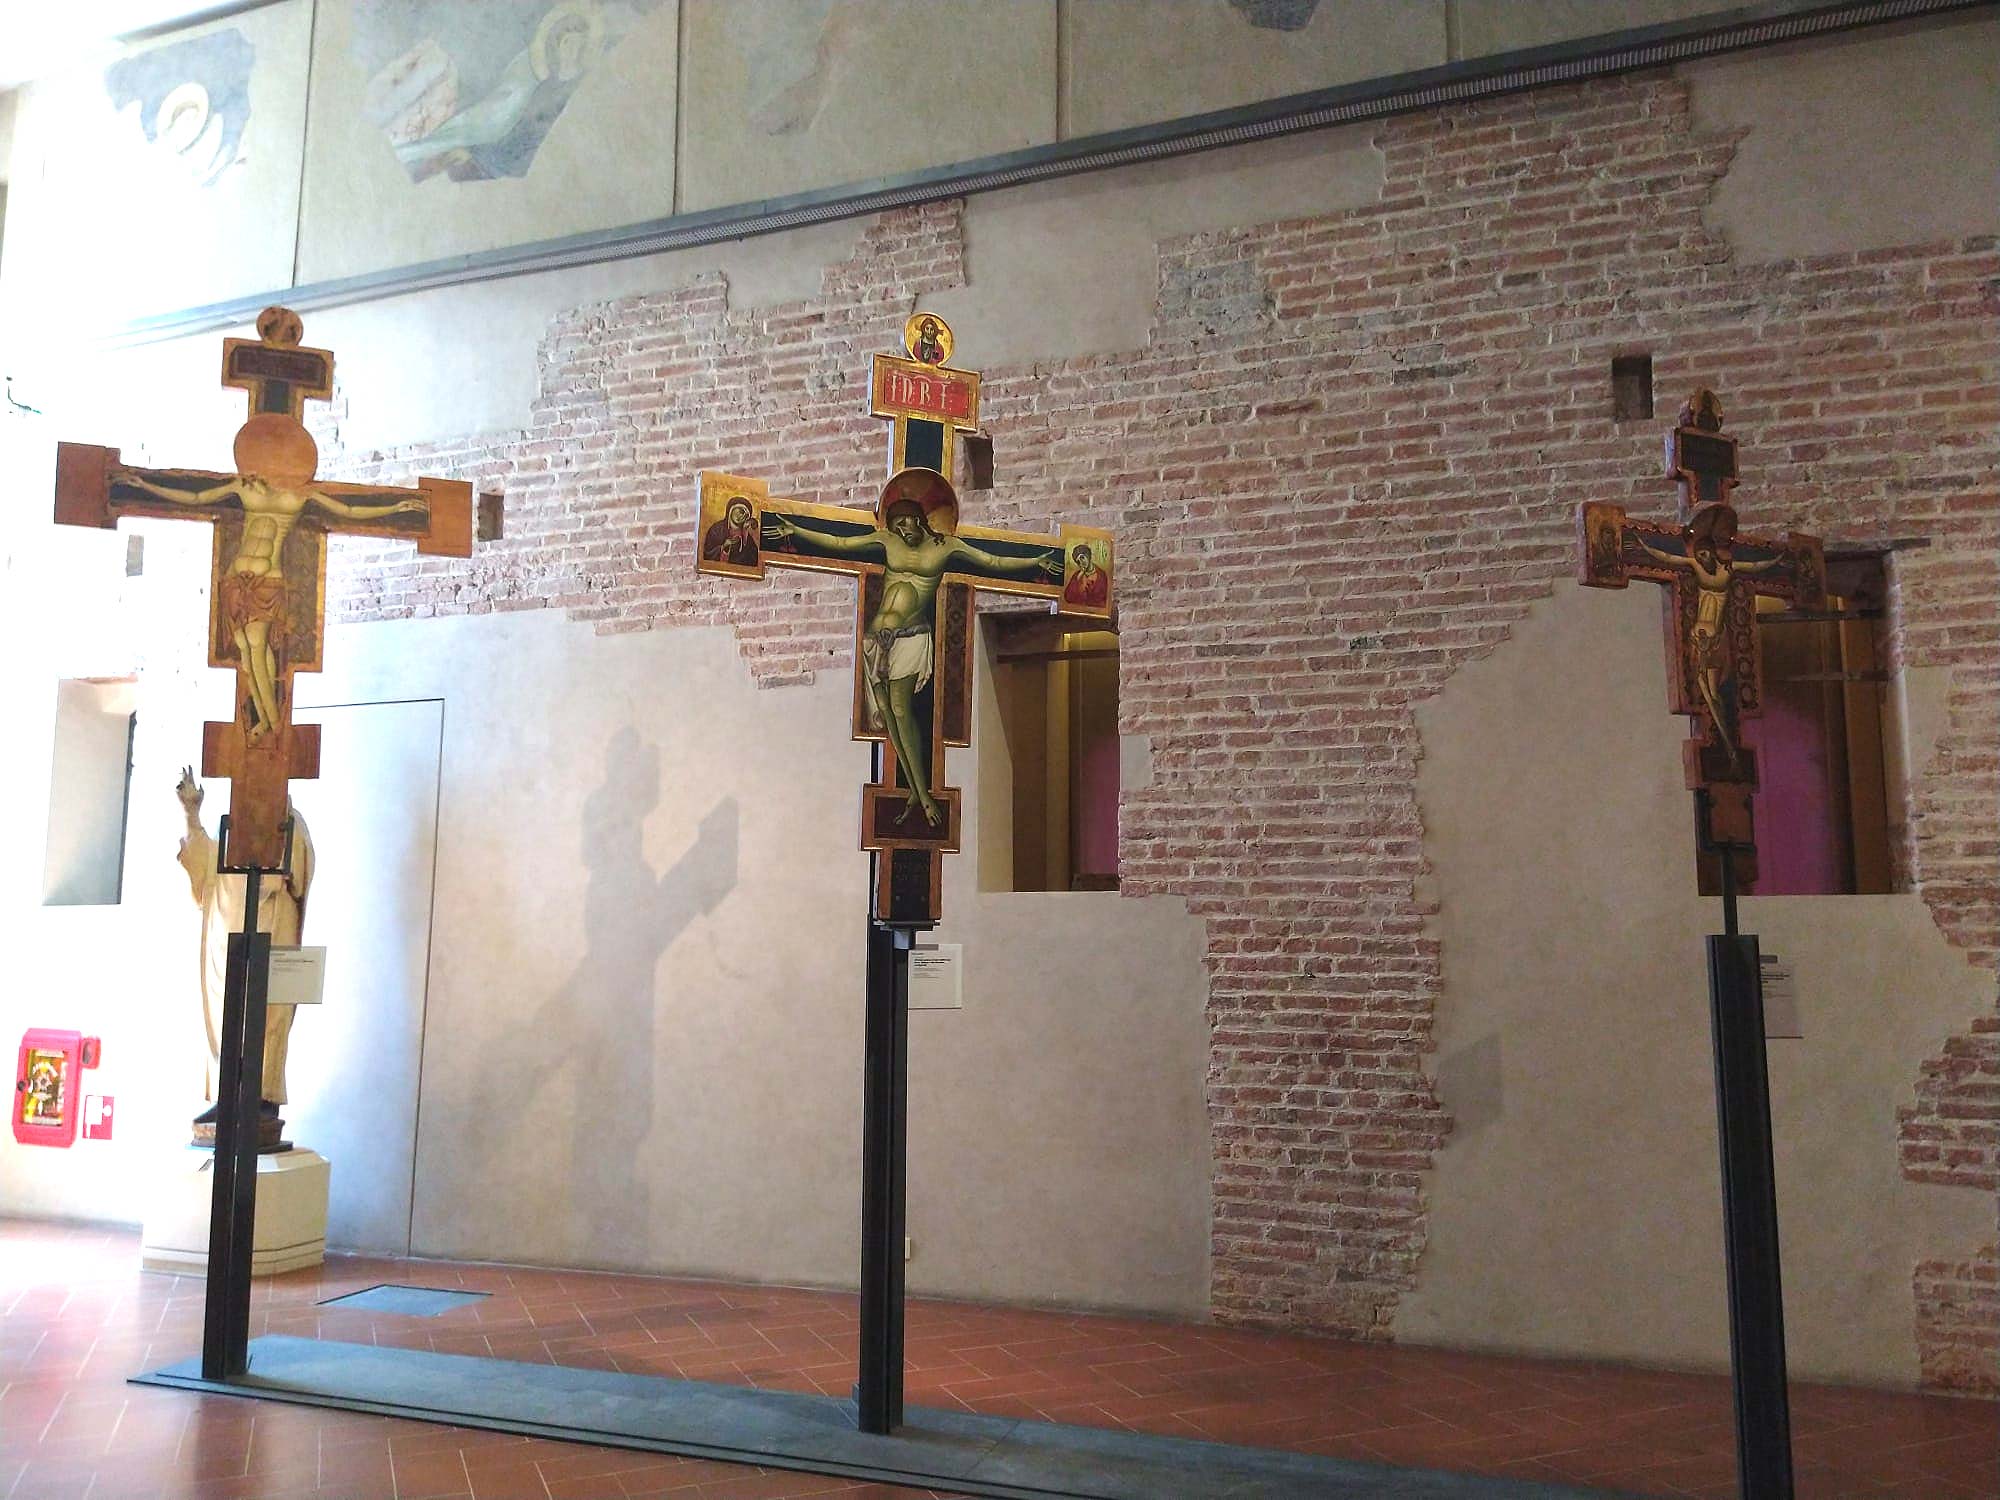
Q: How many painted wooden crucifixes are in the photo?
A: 3